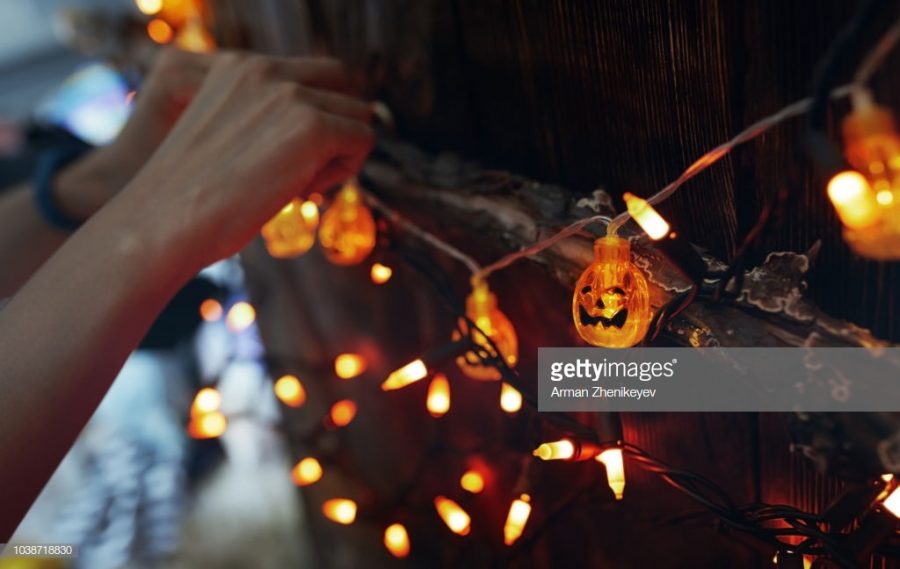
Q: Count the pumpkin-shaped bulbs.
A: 5